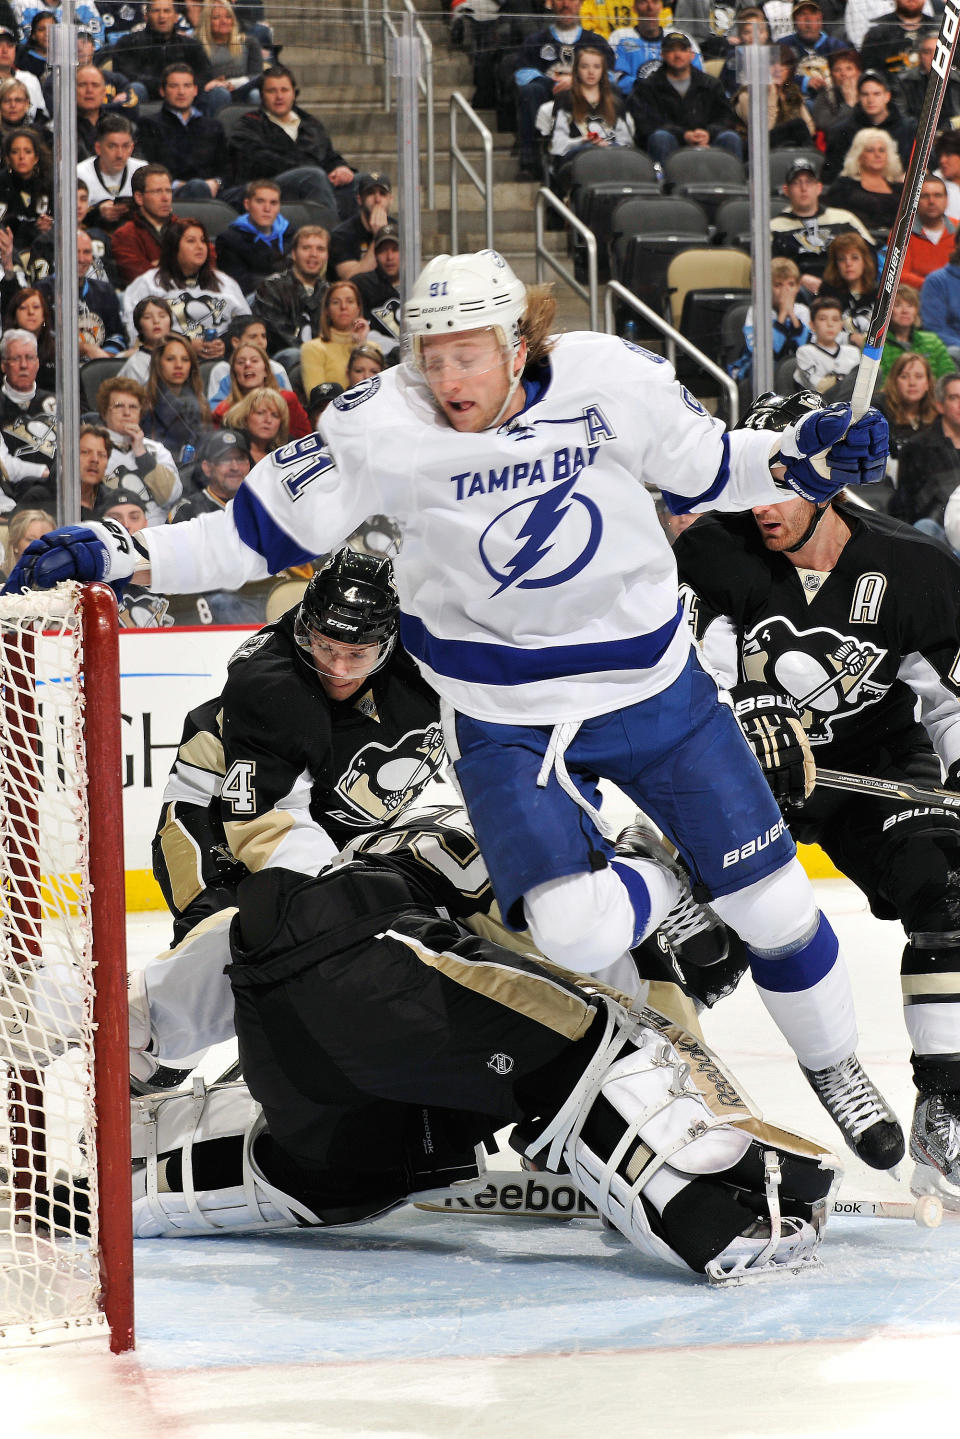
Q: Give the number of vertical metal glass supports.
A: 3